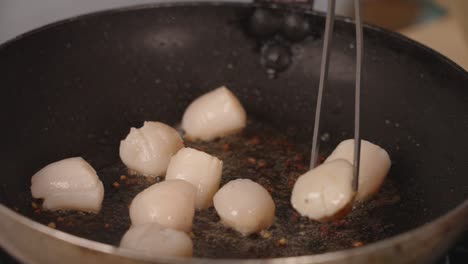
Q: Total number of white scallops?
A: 9